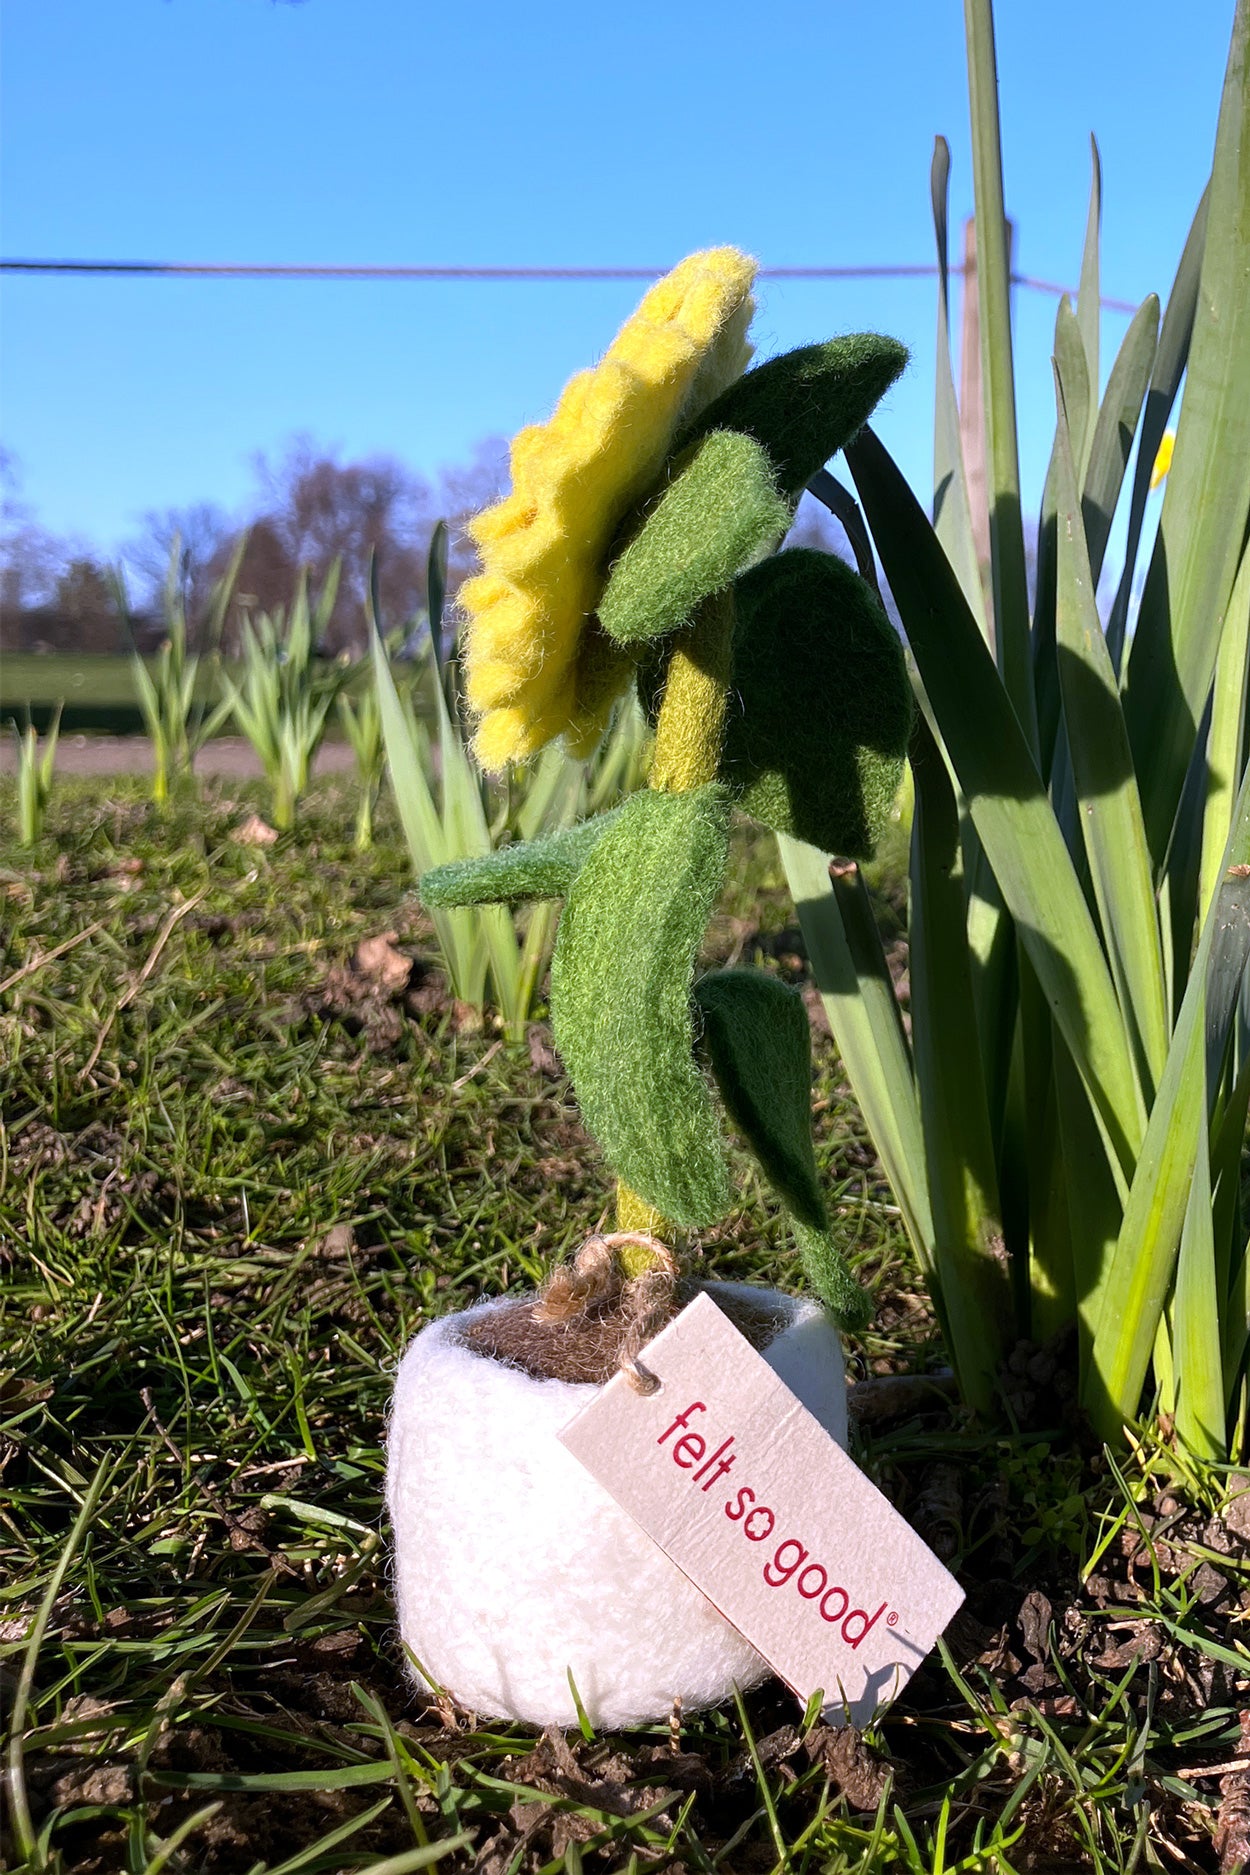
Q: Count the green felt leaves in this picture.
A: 6